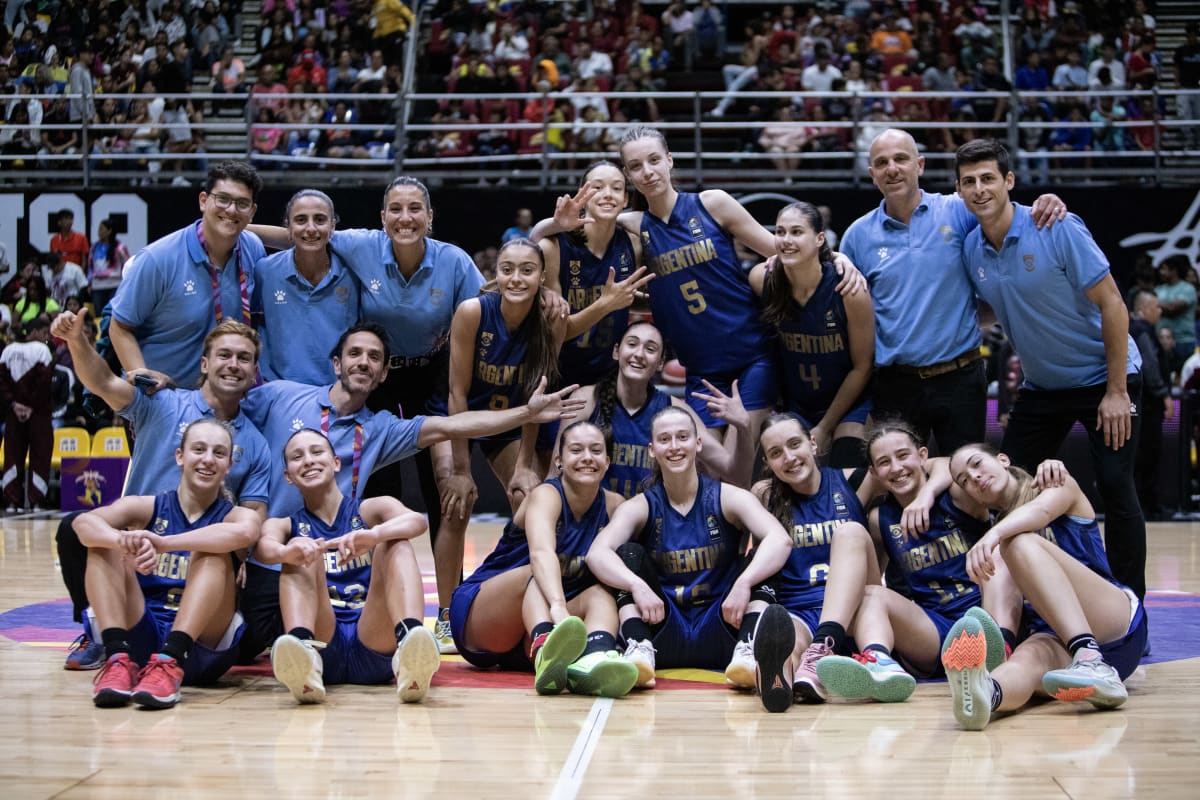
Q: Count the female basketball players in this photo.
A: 12